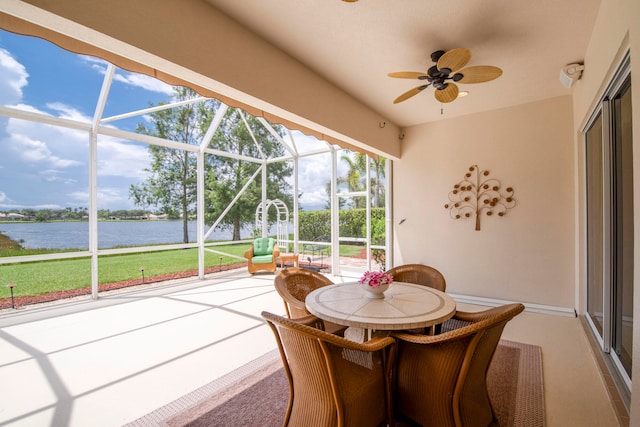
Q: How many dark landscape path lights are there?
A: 3